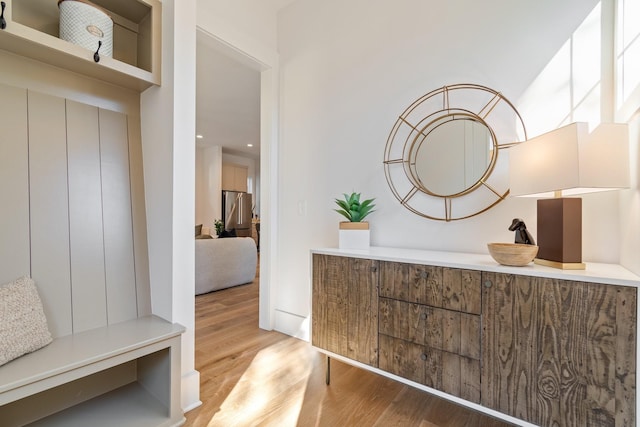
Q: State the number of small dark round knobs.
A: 5